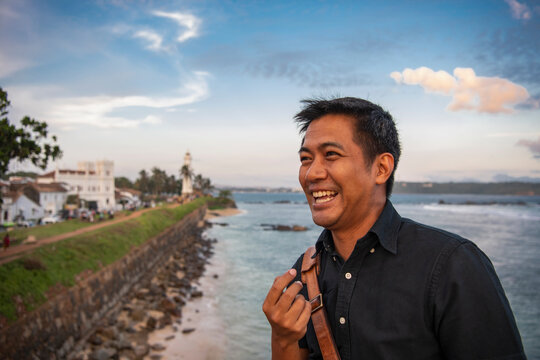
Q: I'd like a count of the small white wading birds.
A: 0